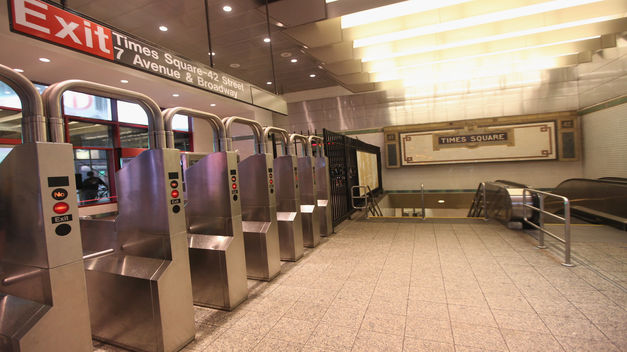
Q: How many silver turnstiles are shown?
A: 7